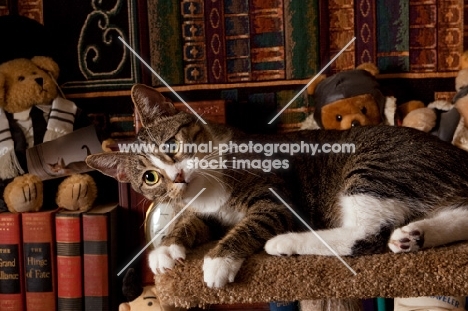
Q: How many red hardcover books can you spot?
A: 4